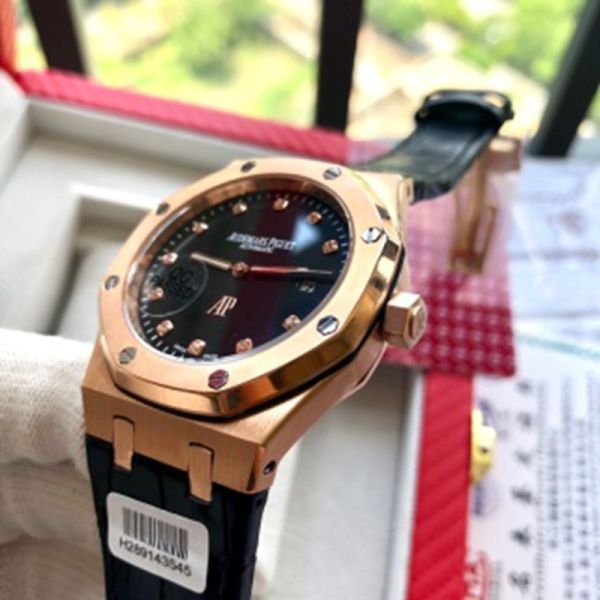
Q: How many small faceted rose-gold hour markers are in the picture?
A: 11